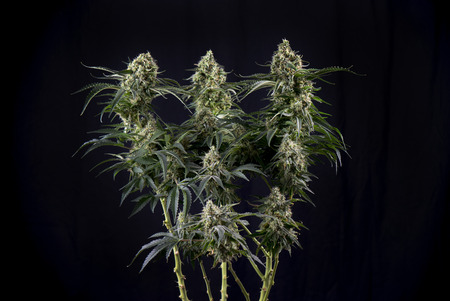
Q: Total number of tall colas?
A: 3